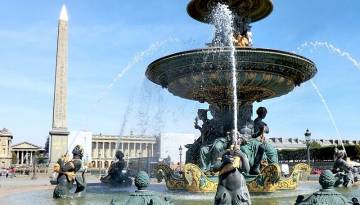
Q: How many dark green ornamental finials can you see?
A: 2